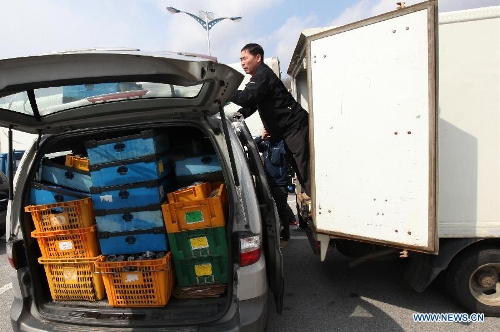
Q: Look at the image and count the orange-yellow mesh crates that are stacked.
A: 4